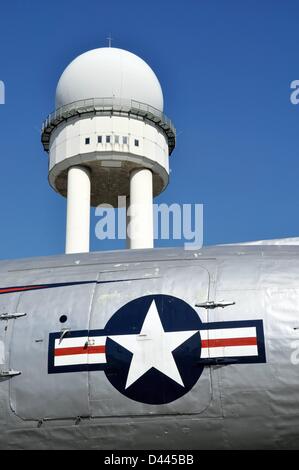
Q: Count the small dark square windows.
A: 6